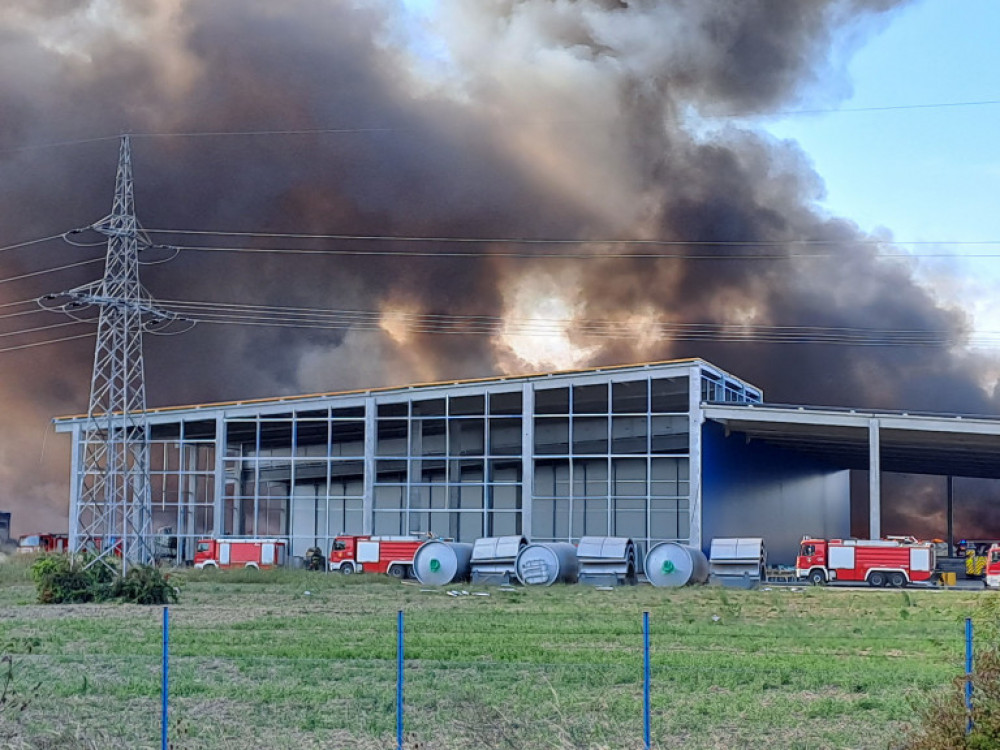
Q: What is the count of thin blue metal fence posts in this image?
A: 4